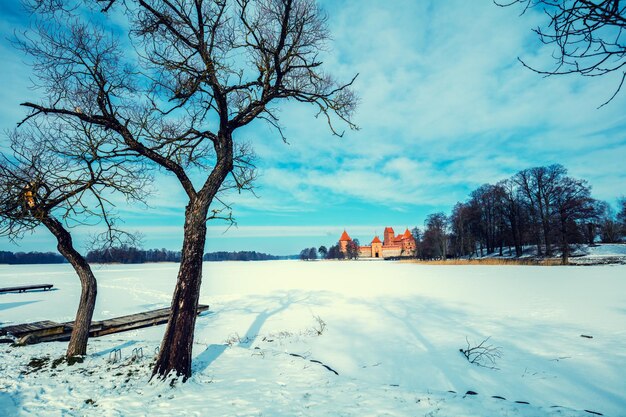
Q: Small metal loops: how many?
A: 5